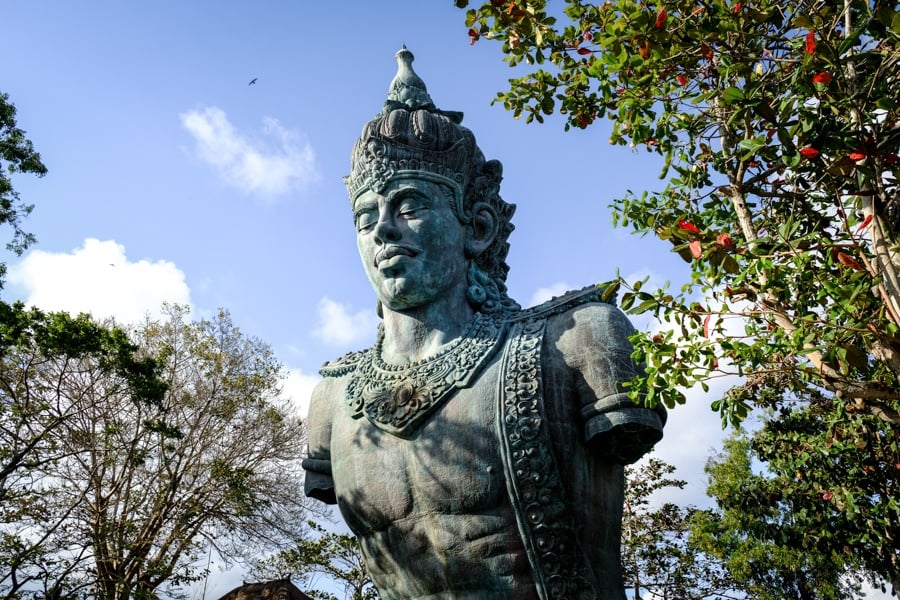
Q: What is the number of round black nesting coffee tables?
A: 0